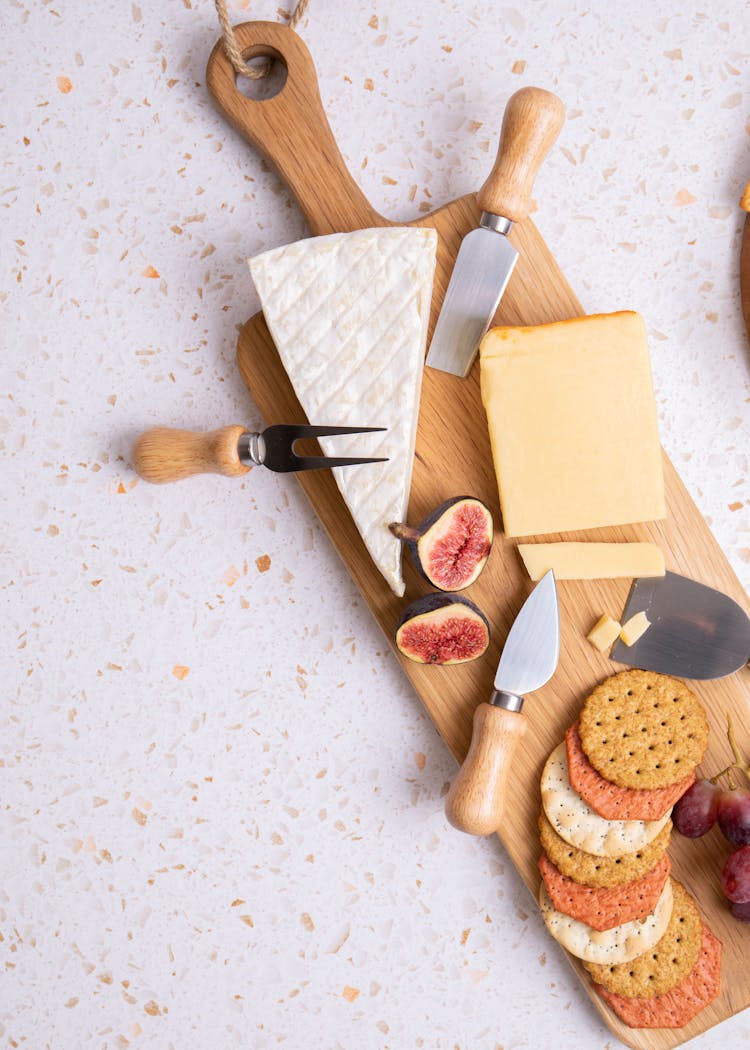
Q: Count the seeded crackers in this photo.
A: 2